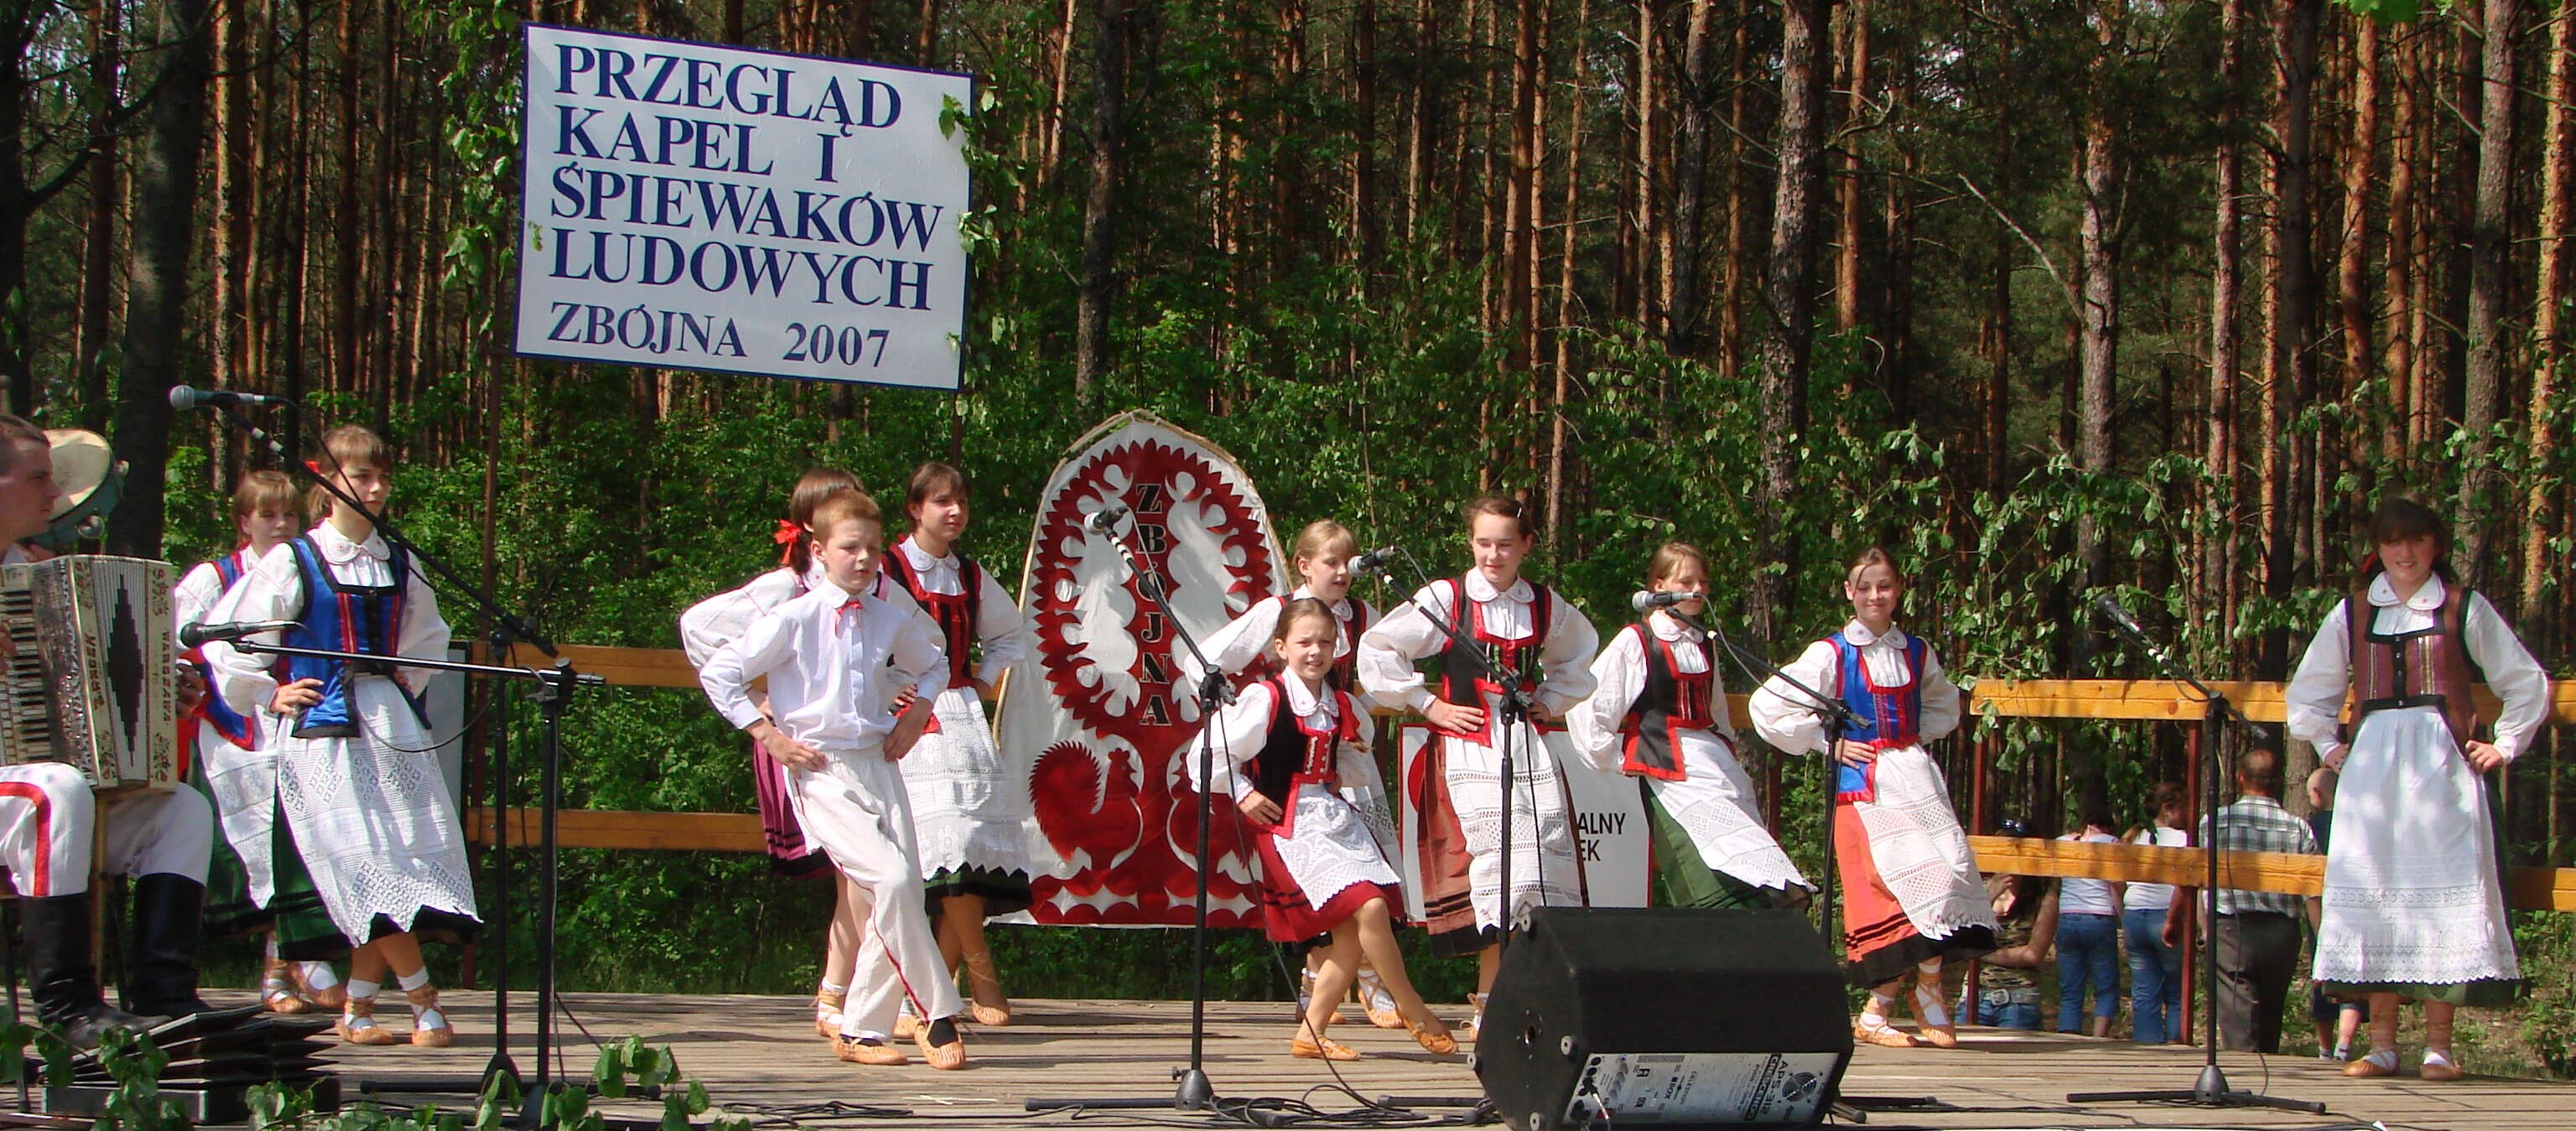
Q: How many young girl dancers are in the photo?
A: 10